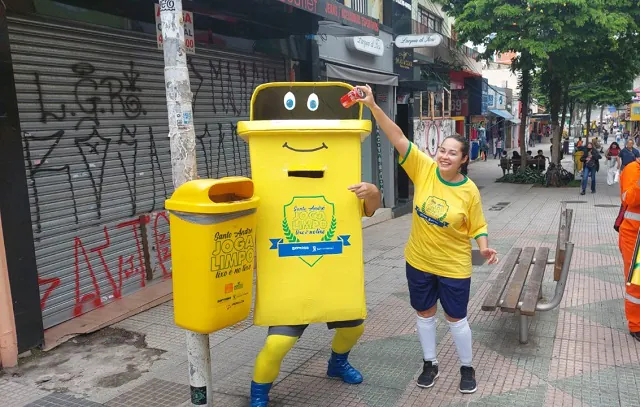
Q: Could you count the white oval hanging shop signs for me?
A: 2